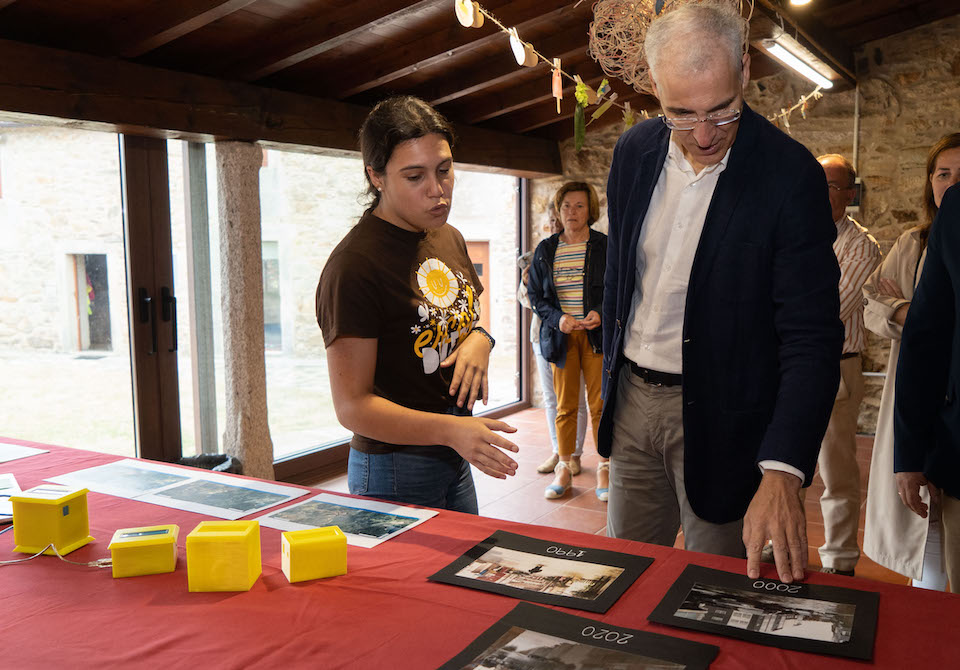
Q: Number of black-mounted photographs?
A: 3